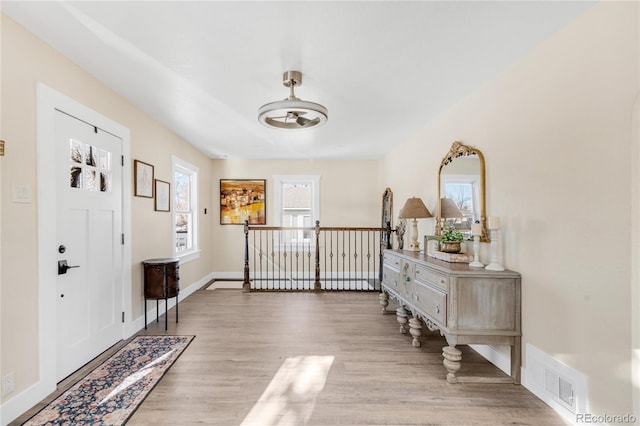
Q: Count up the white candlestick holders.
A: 2